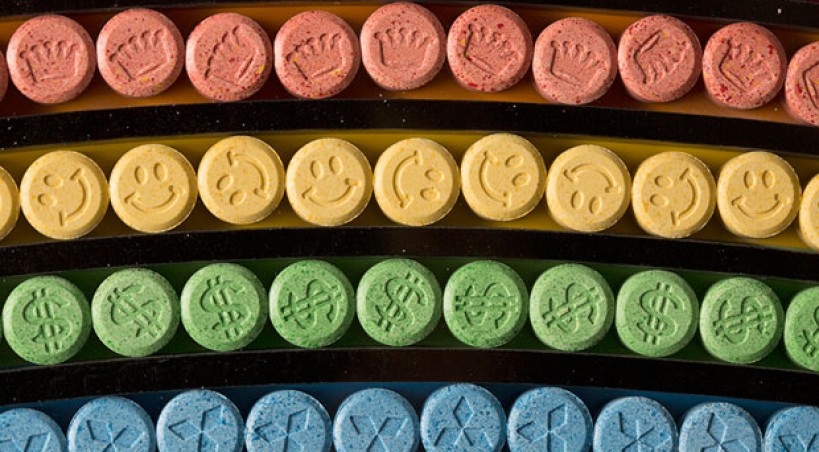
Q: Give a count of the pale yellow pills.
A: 11